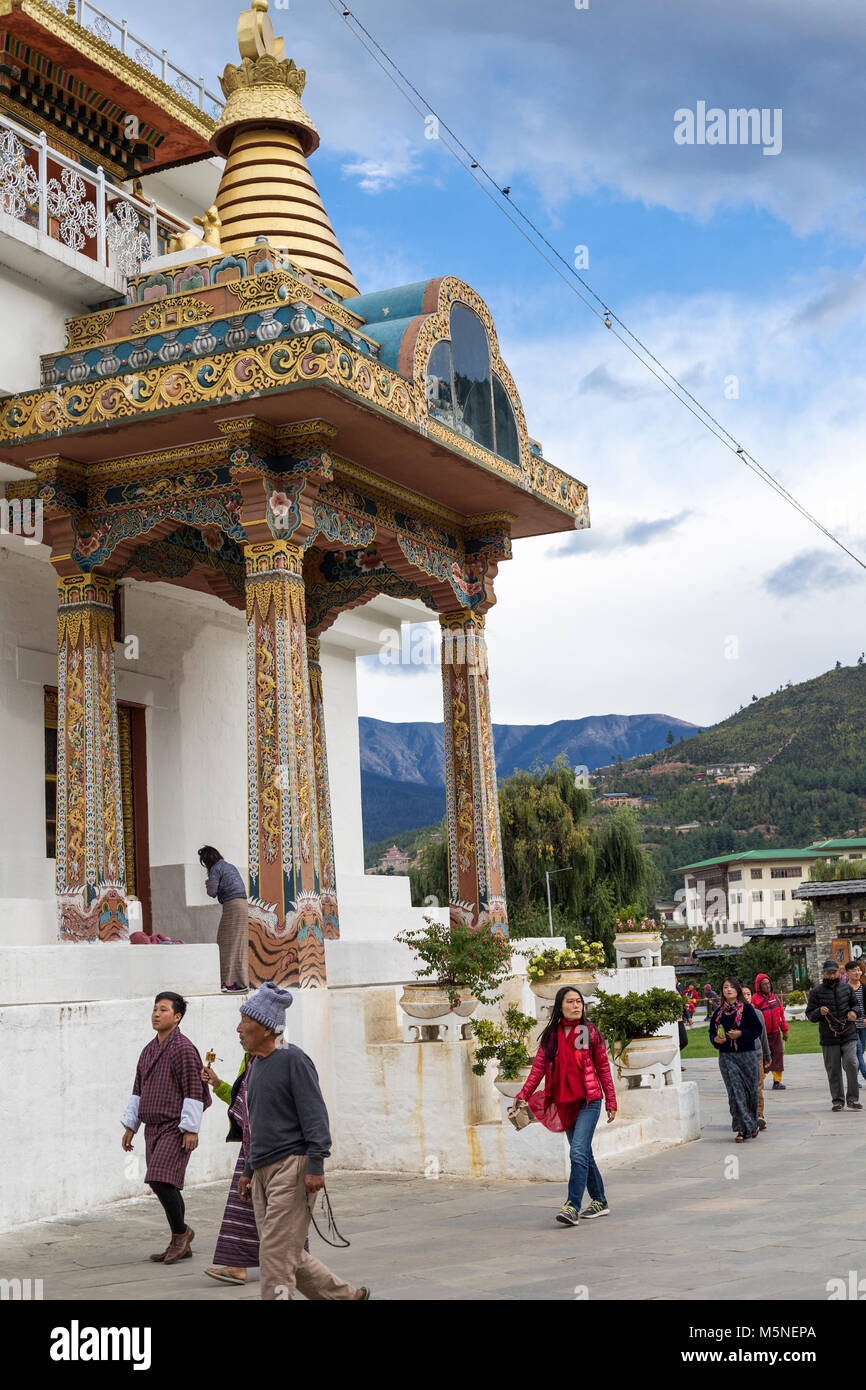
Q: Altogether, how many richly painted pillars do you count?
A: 4